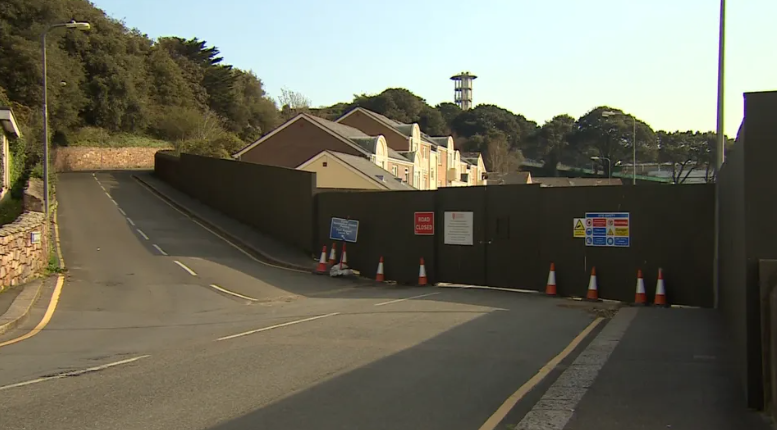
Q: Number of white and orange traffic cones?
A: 9